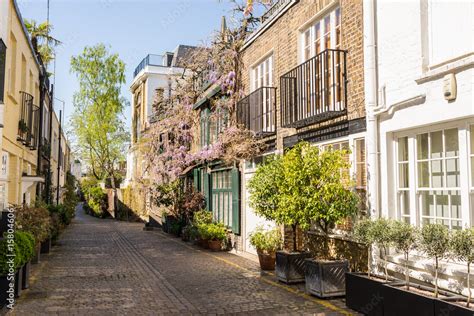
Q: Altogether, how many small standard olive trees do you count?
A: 5